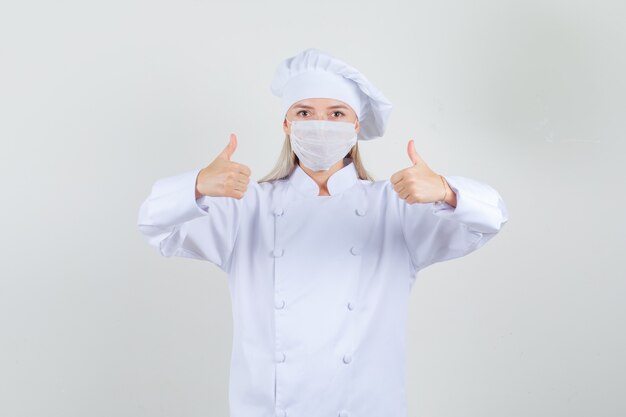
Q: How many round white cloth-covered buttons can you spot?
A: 10